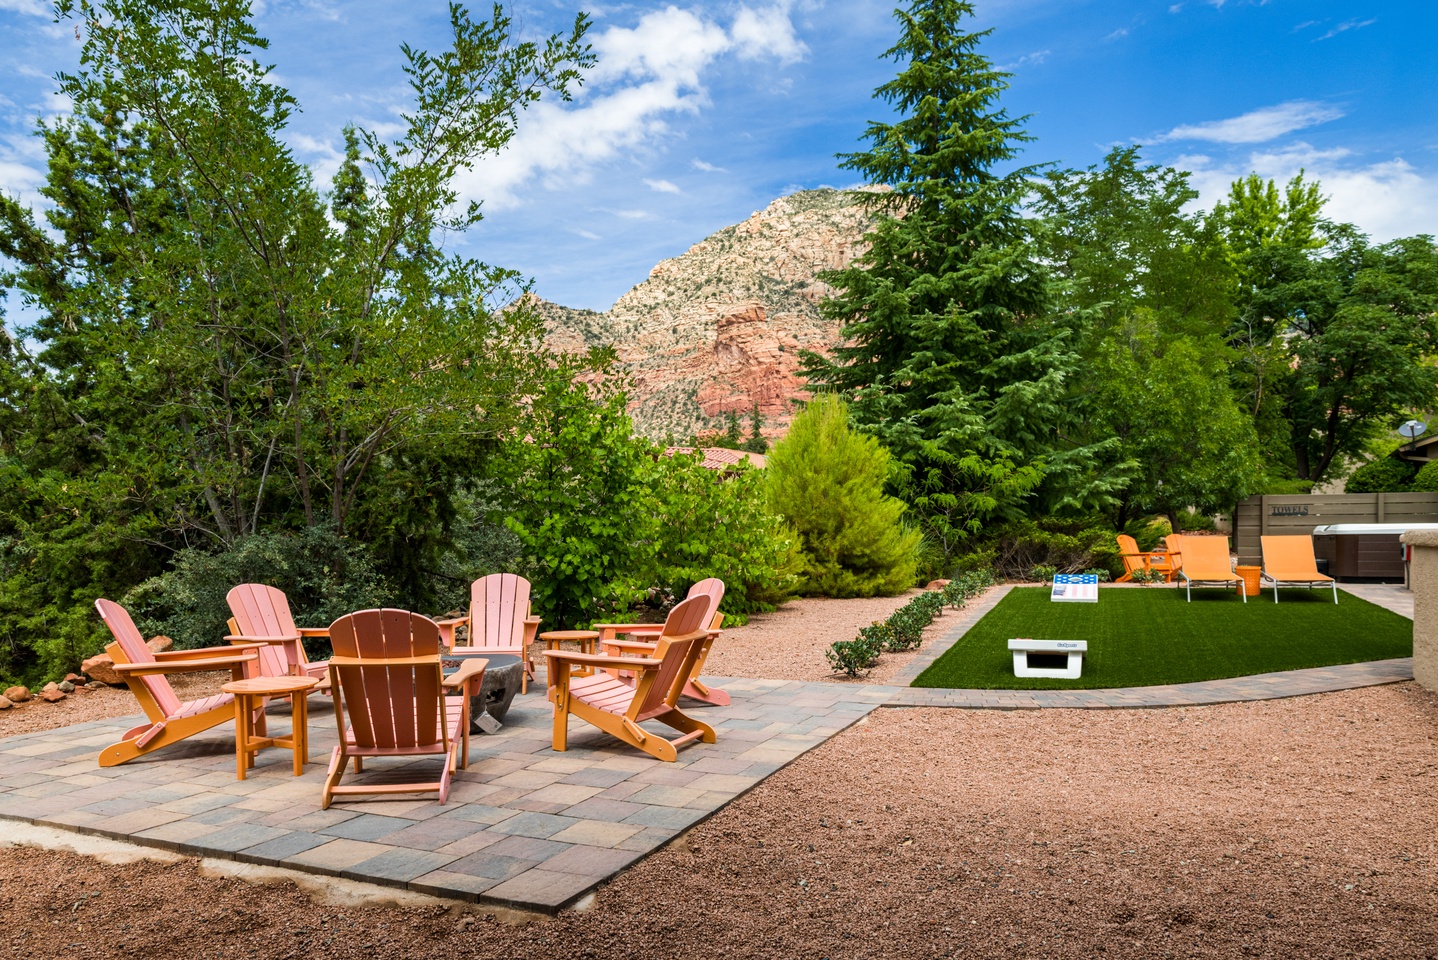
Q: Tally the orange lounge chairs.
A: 2